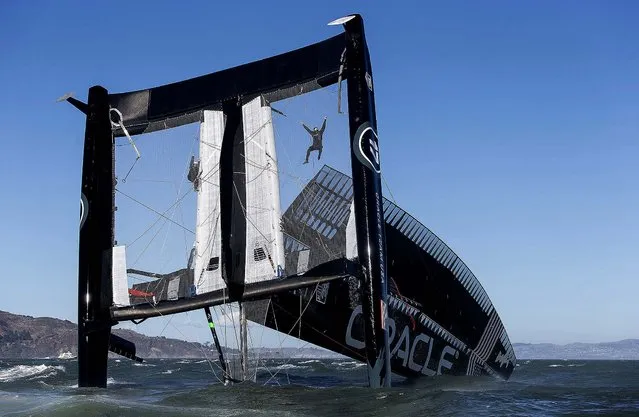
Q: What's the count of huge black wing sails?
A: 1